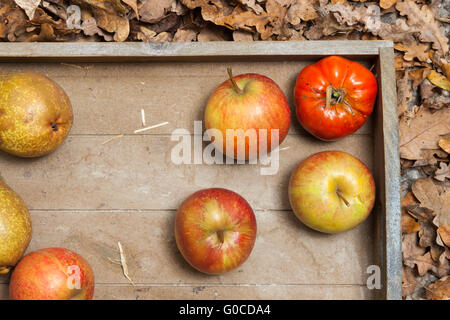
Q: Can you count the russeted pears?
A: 2